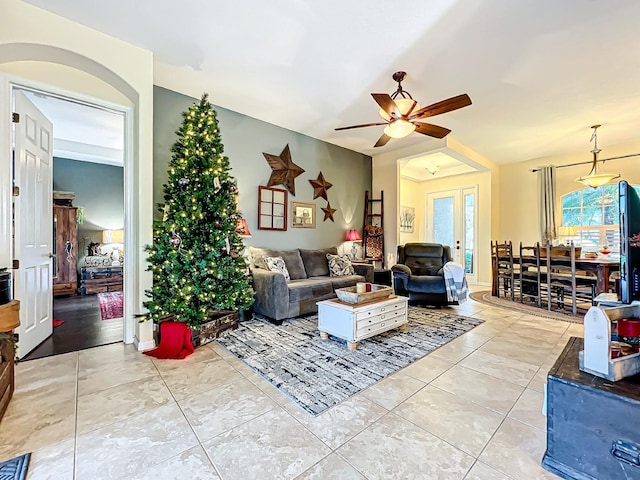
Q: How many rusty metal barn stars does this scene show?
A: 3